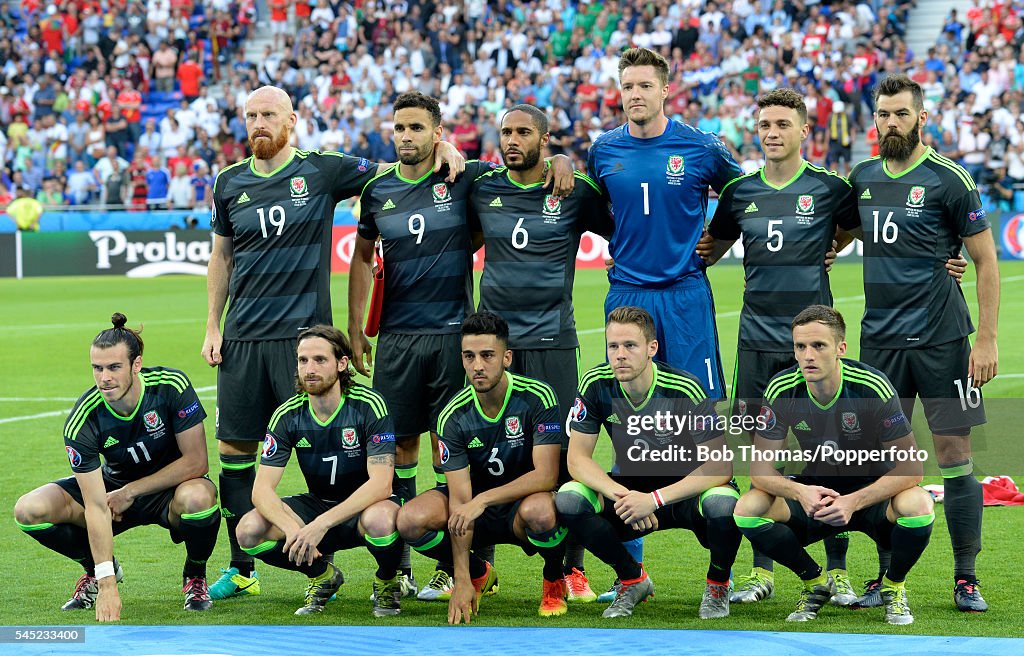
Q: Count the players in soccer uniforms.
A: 11